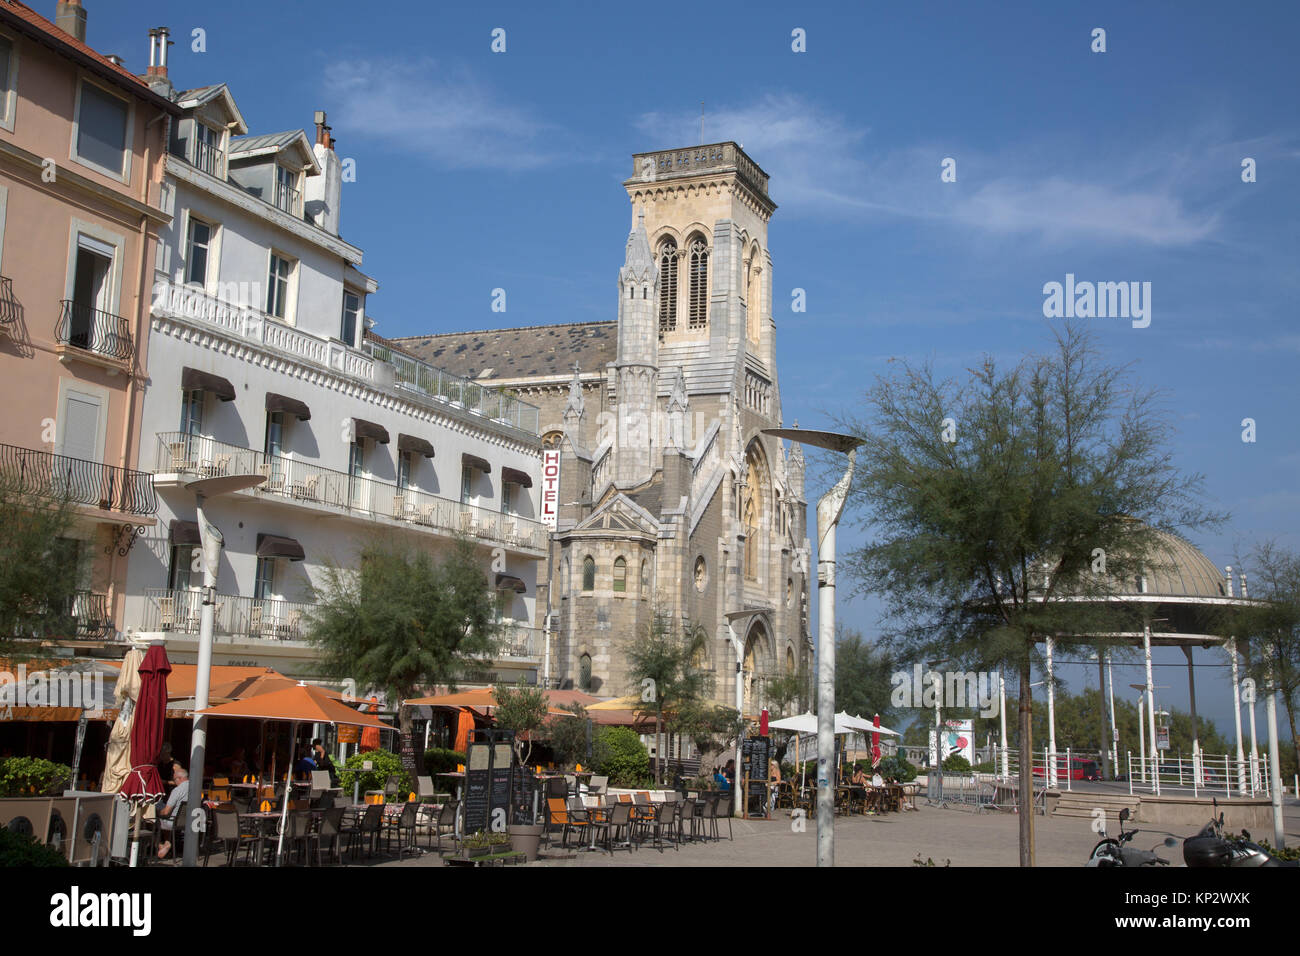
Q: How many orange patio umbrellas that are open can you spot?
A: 3